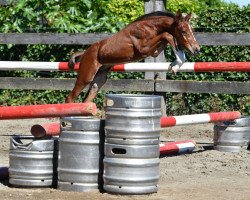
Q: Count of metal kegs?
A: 5